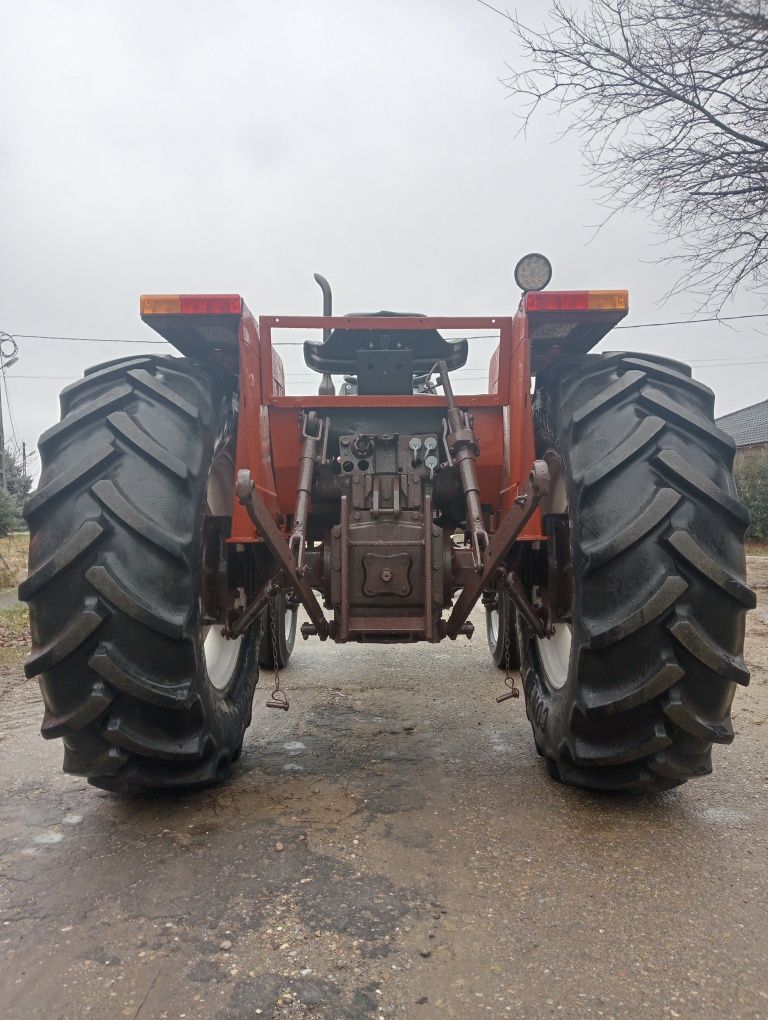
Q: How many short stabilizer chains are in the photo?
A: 2